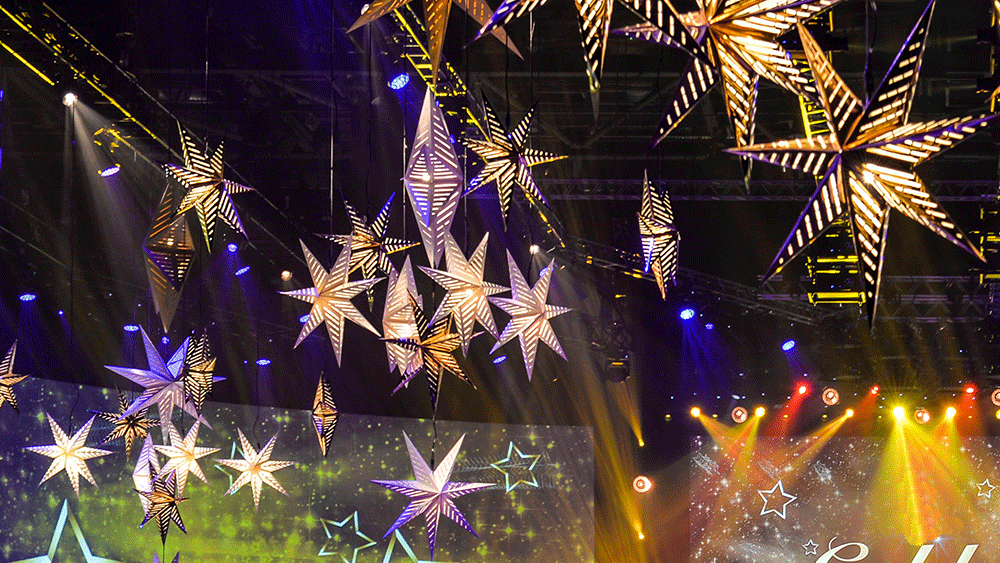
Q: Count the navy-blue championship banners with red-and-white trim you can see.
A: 0